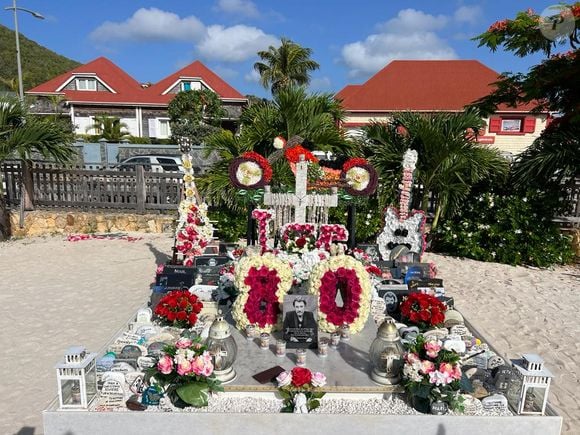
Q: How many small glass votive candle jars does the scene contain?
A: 7